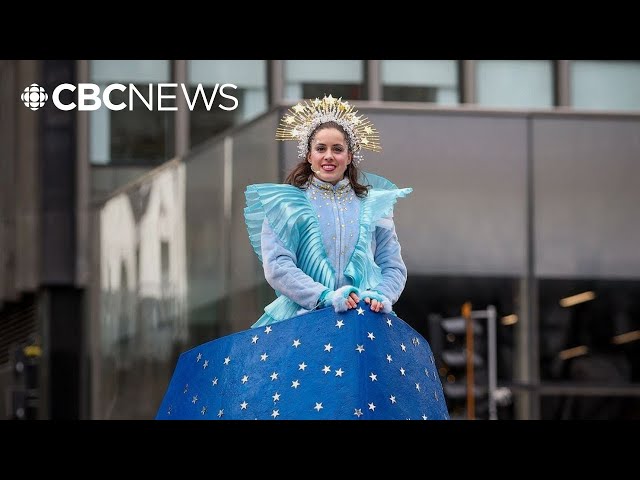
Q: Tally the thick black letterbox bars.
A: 2